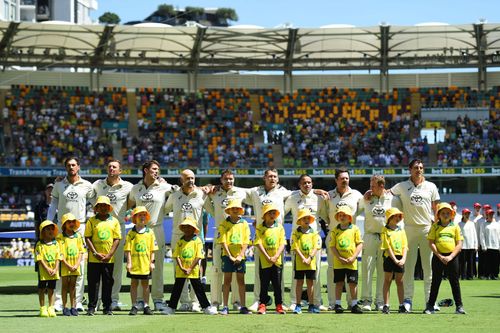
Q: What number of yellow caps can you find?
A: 11